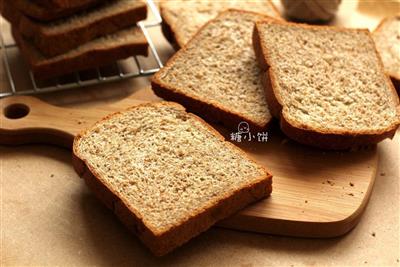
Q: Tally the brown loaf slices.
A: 8